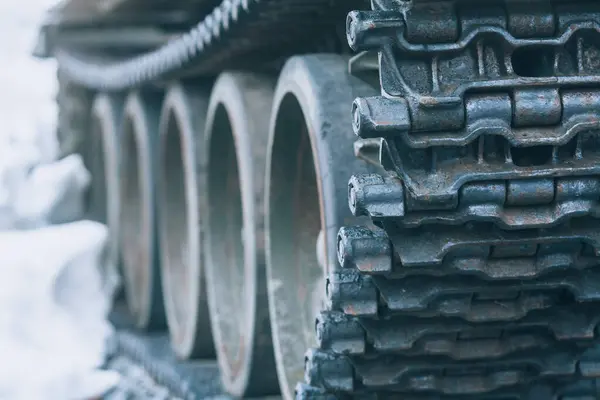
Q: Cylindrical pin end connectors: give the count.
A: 8